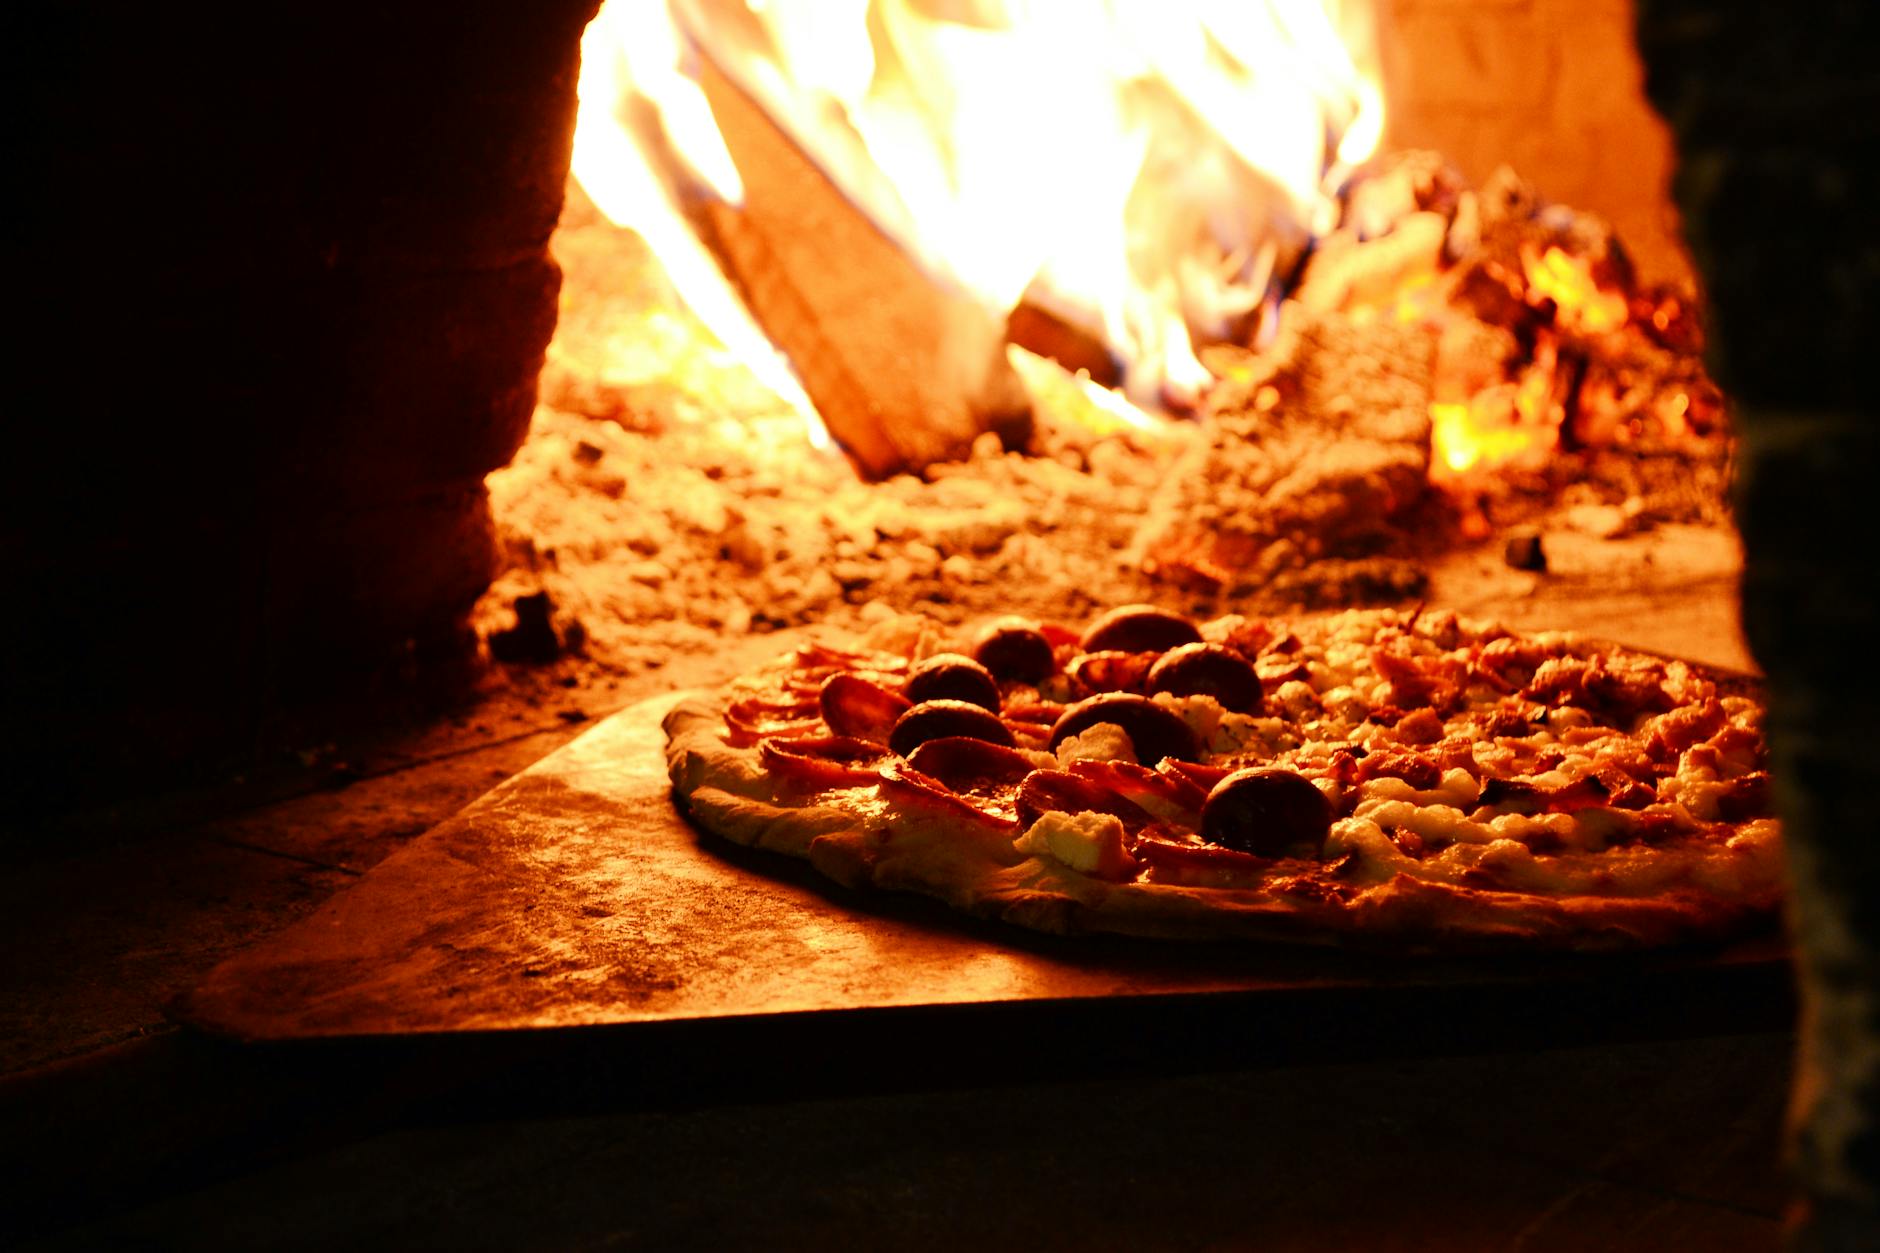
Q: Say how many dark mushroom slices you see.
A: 7